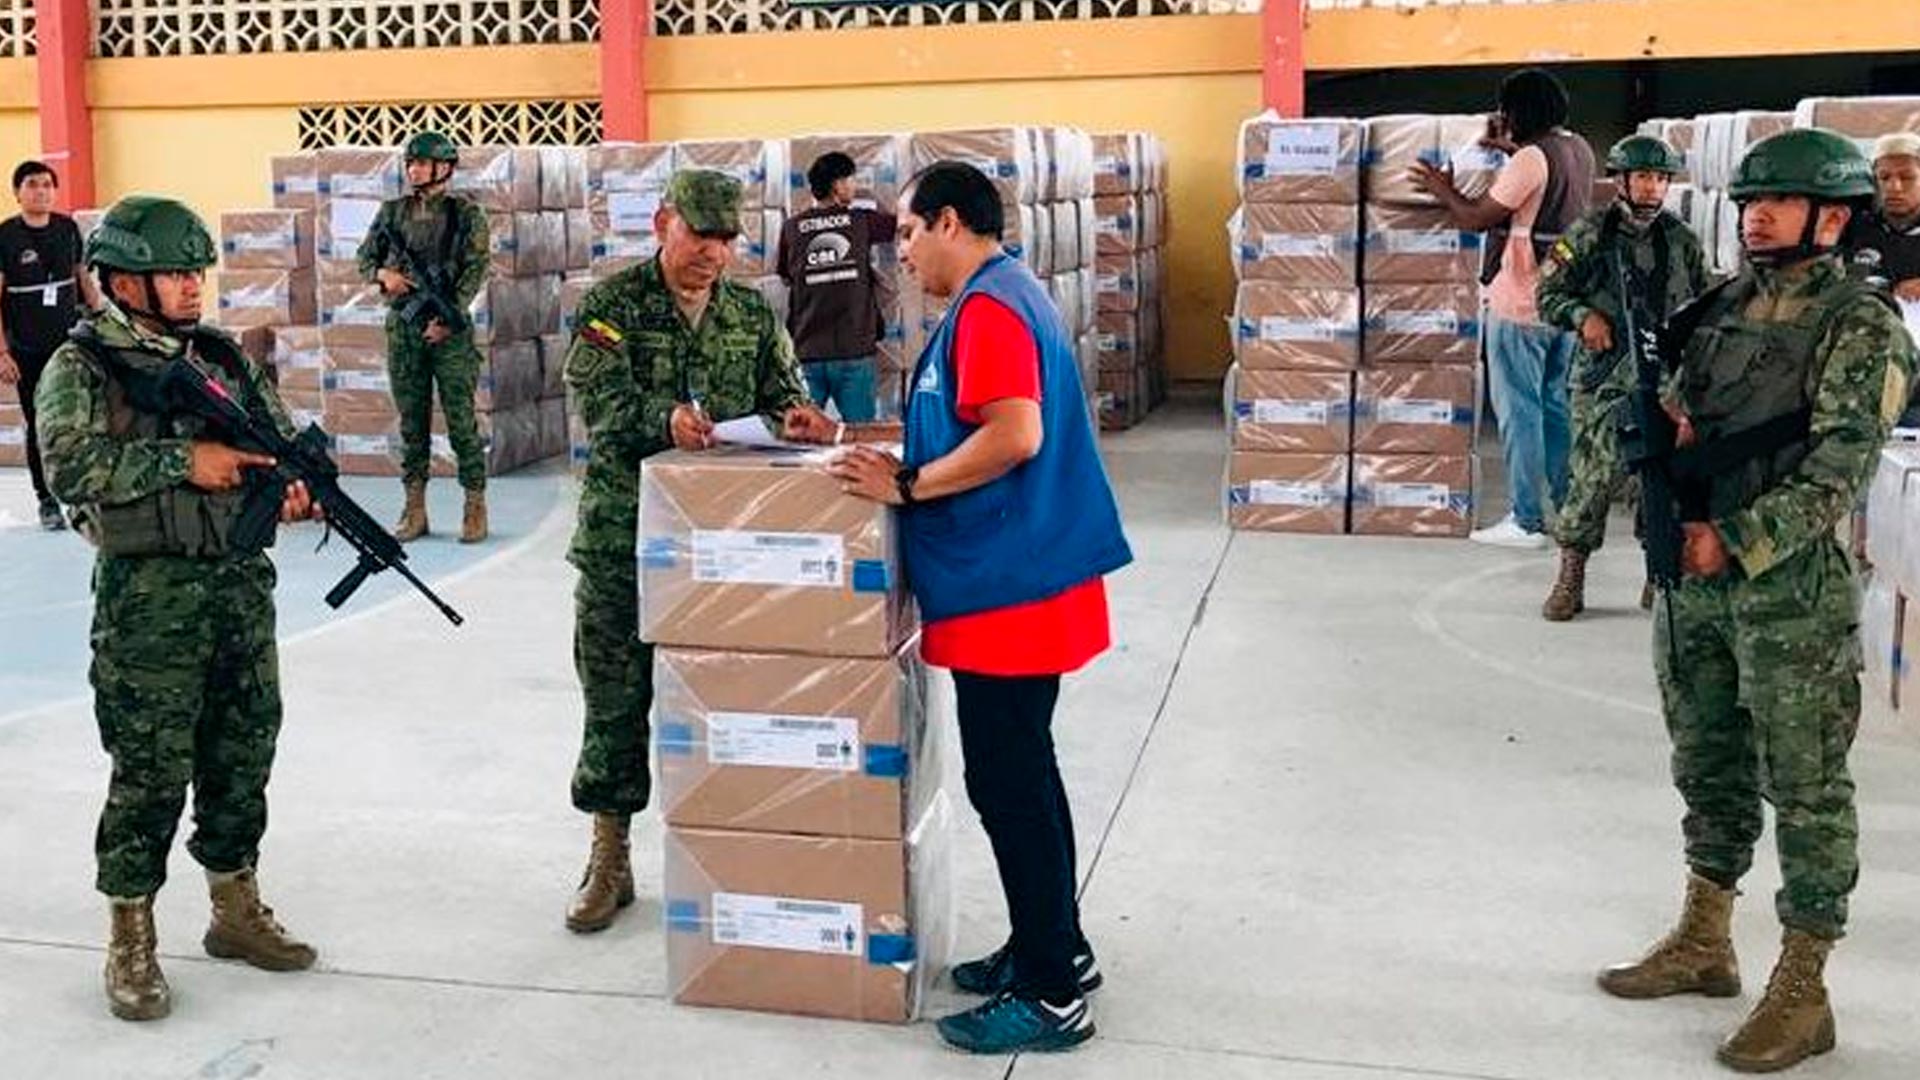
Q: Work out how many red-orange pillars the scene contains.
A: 3